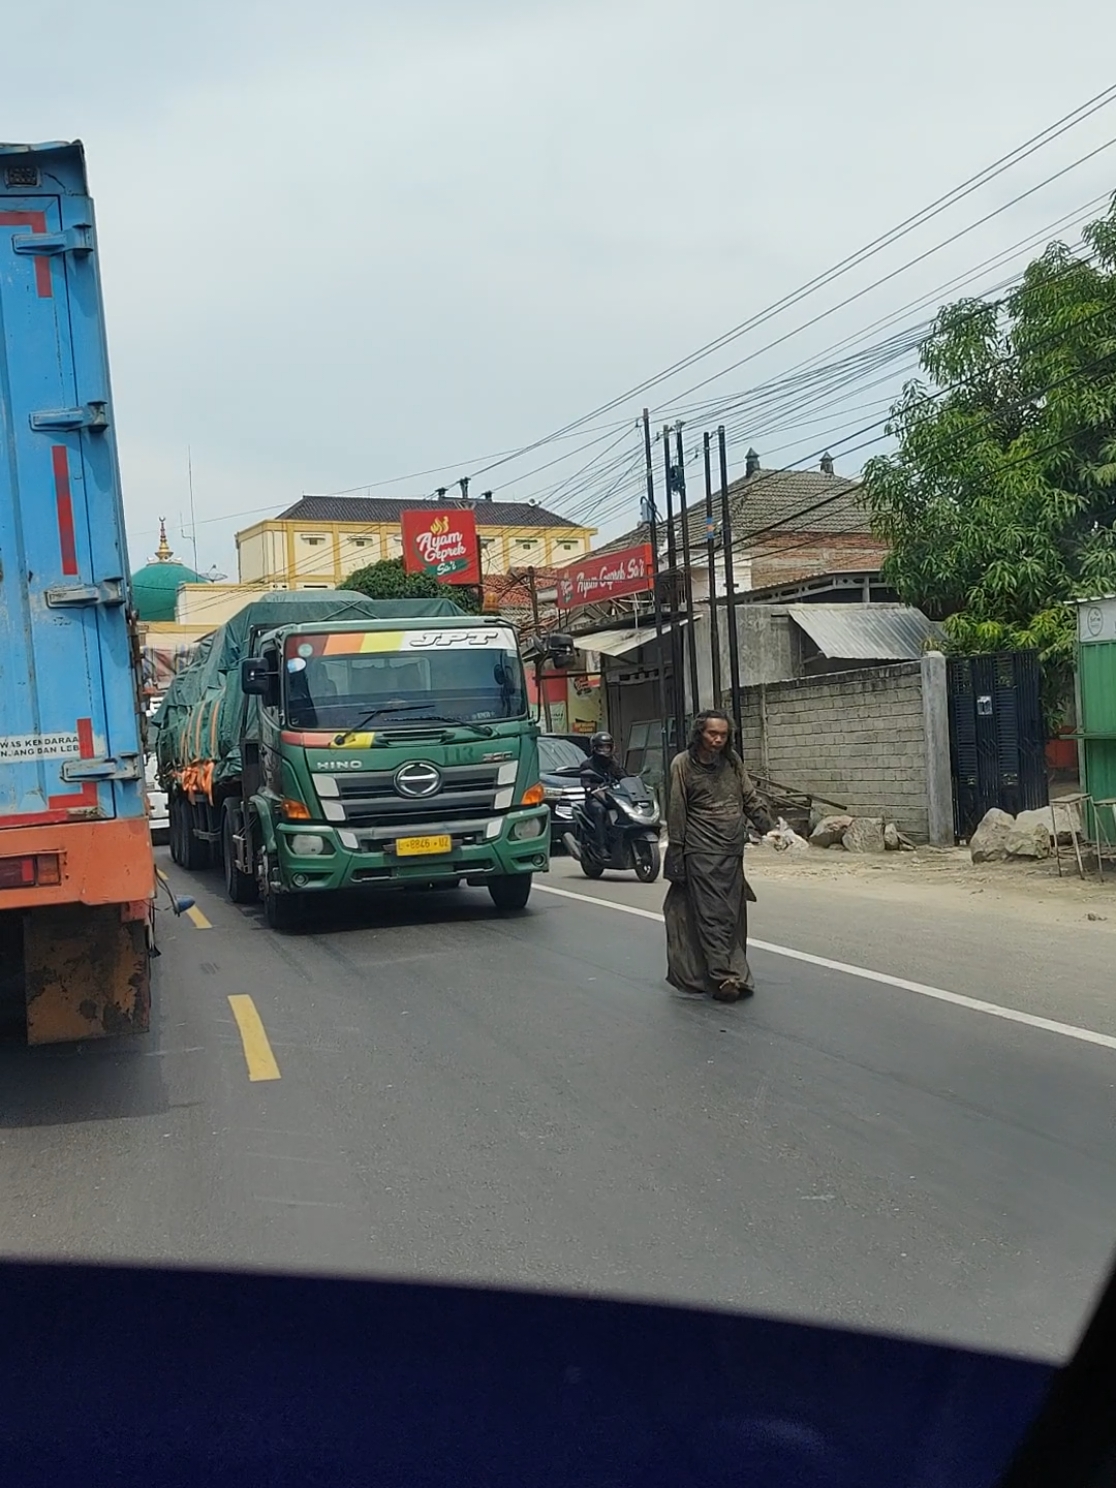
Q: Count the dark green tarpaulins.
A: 1